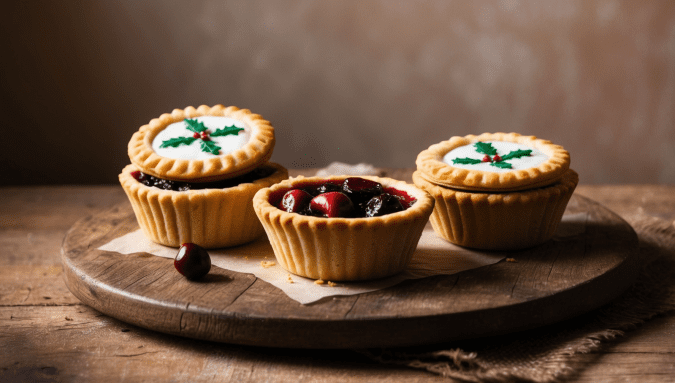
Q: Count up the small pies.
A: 3